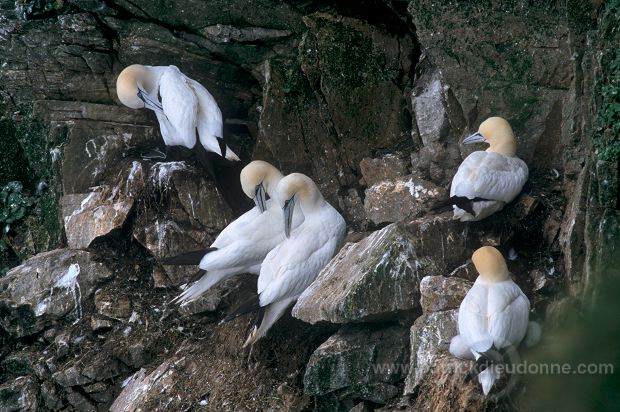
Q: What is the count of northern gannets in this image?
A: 5